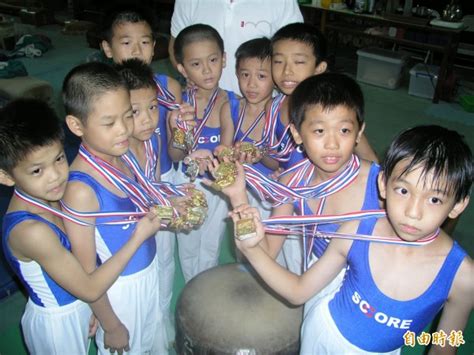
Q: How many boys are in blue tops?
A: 9